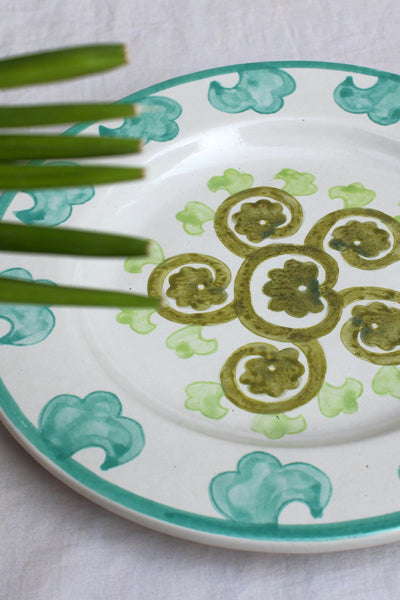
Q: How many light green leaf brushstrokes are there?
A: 12